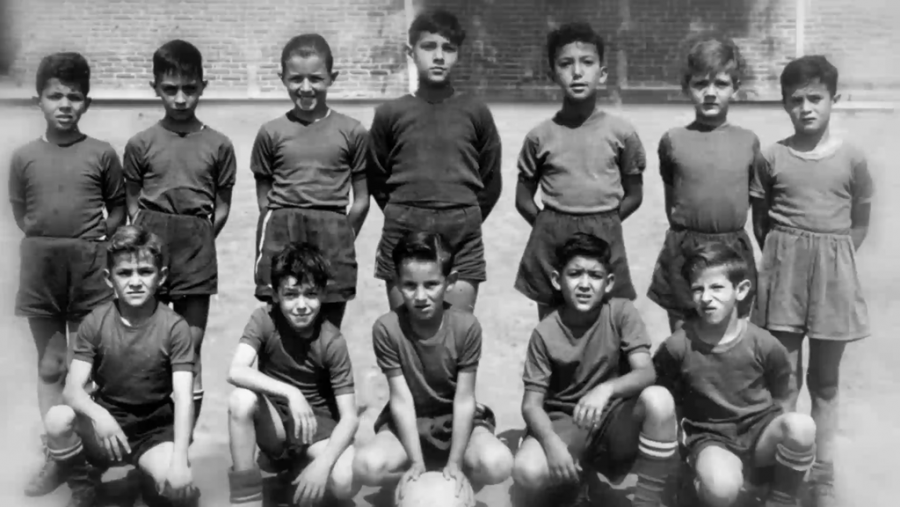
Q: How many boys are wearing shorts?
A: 12